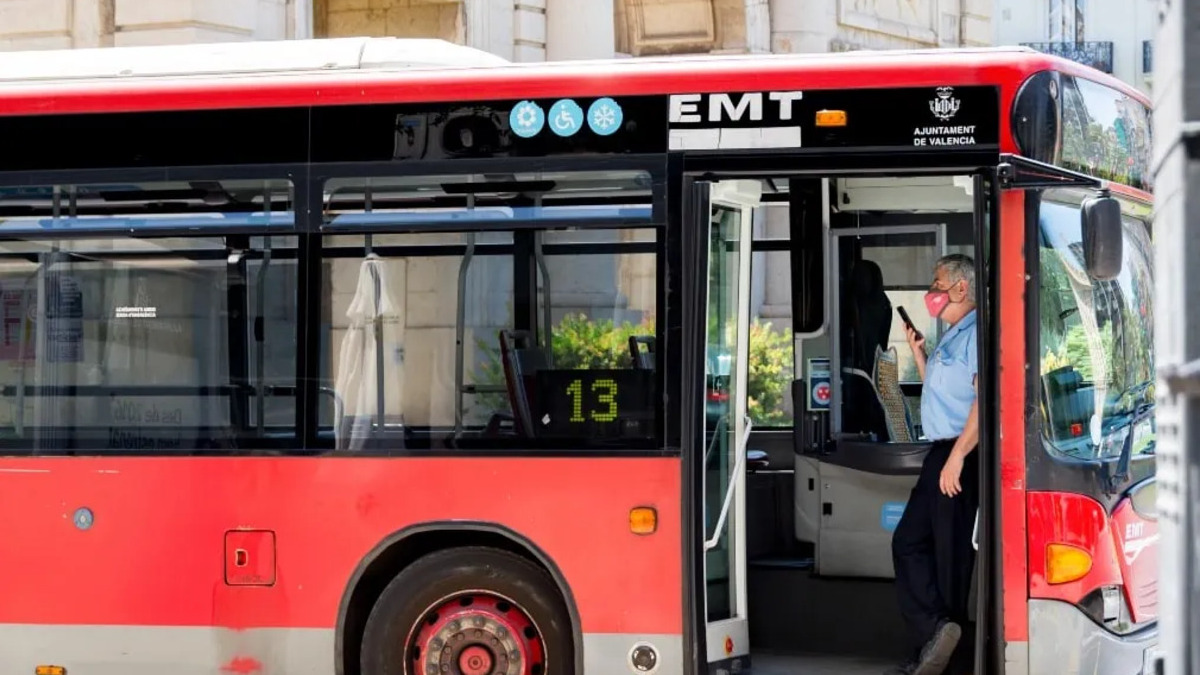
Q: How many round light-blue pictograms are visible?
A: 3